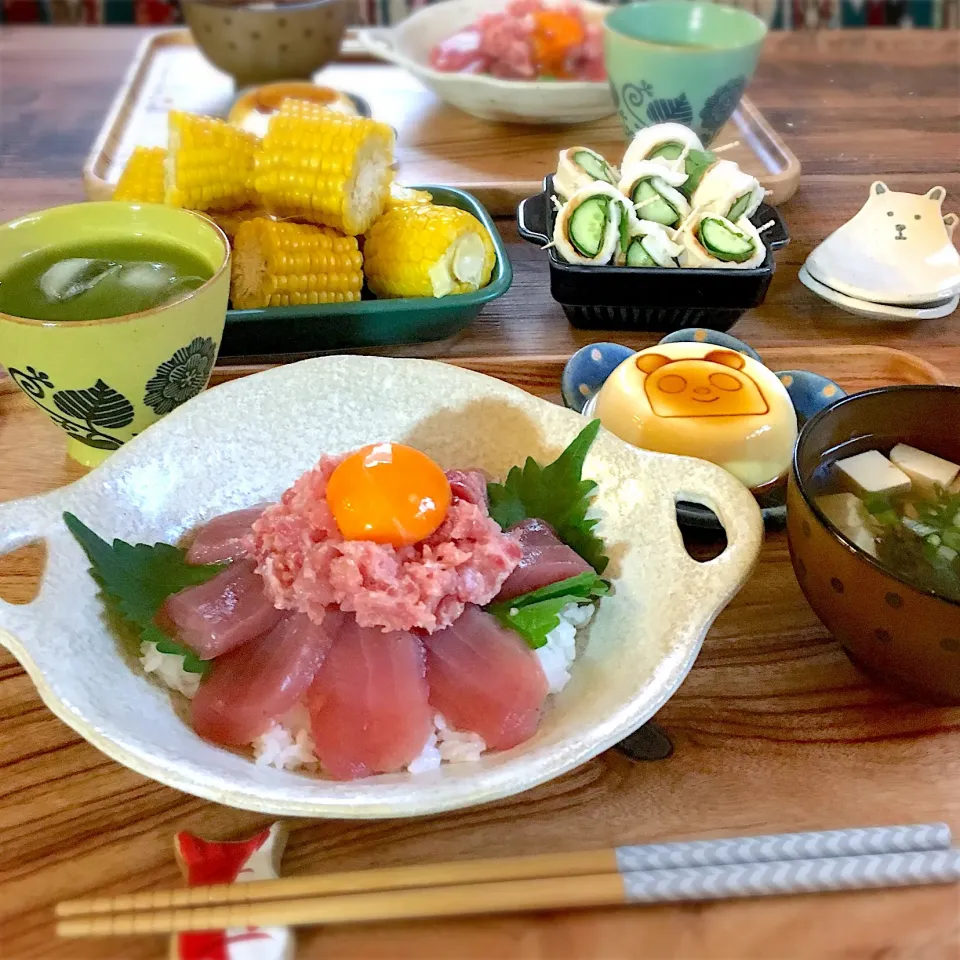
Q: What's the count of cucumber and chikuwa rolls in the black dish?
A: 7